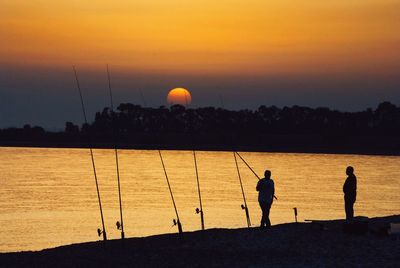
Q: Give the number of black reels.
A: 5